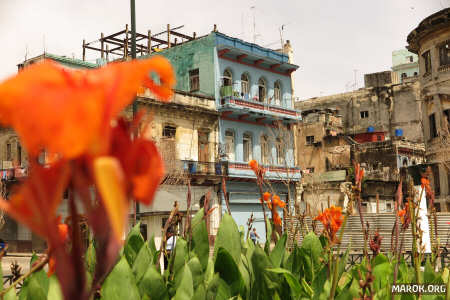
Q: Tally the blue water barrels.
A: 2